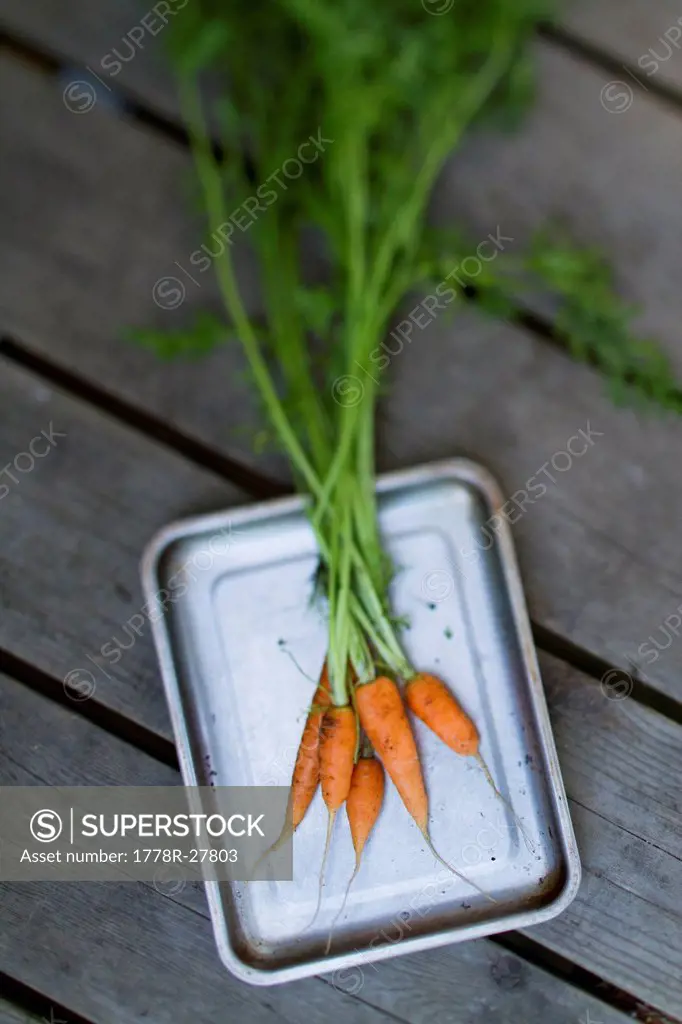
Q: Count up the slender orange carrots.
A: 5